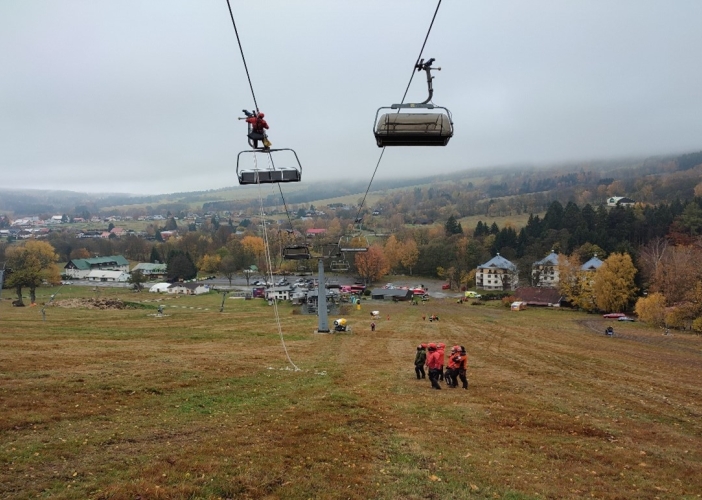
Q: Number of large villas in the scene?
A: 3